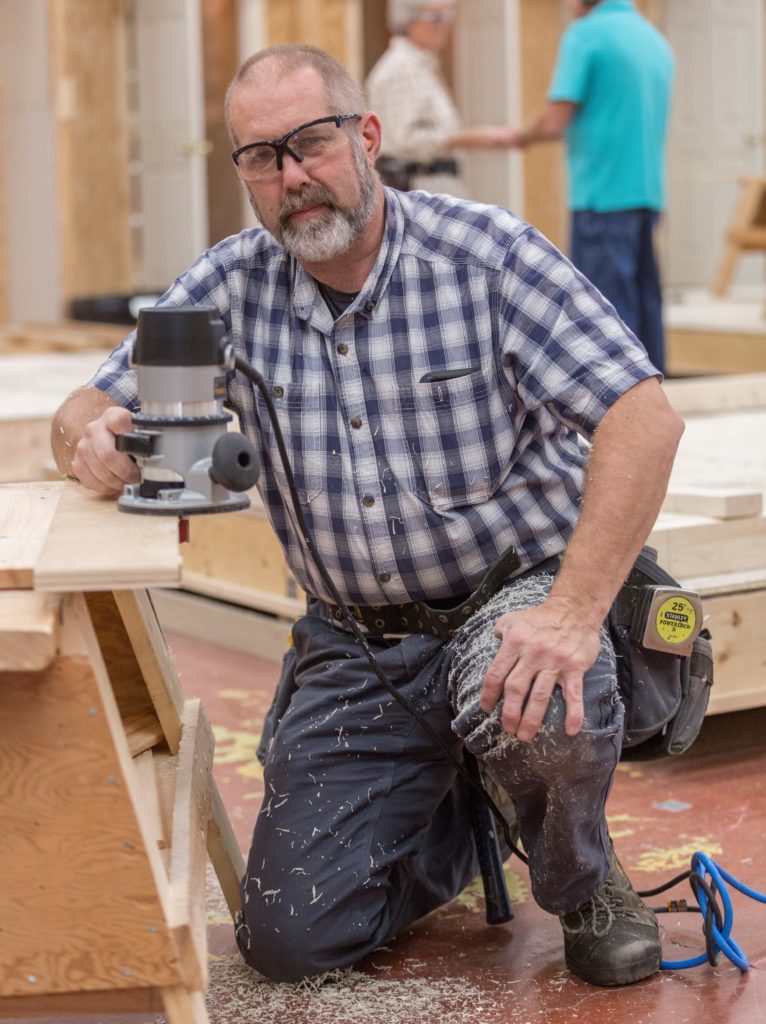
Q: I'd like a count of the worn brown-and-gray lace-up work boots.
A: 1